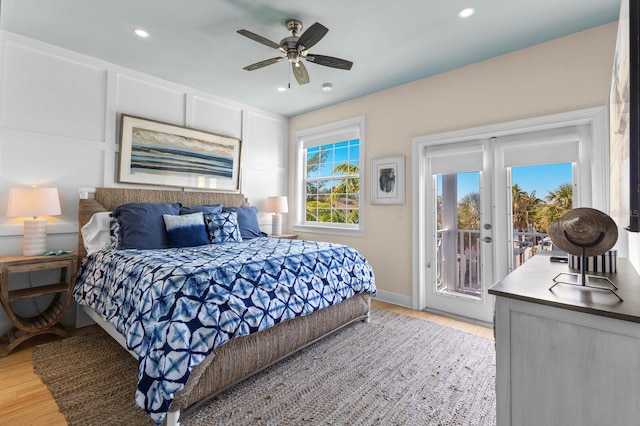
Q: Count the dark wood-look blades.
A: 5